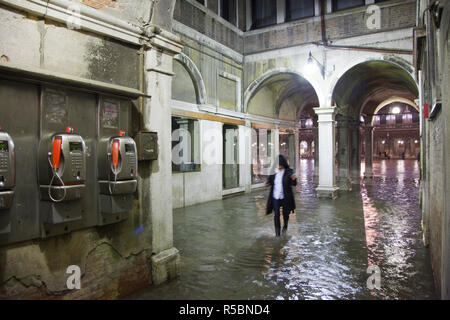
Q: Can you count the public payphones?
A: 3